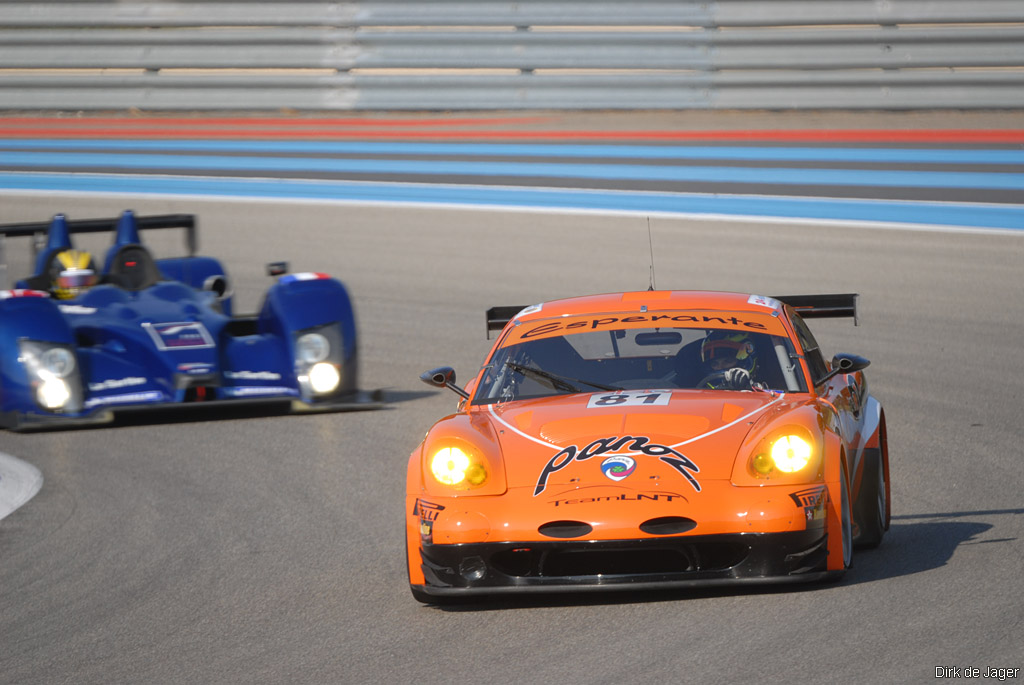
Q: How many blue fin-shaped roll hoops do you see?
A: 2